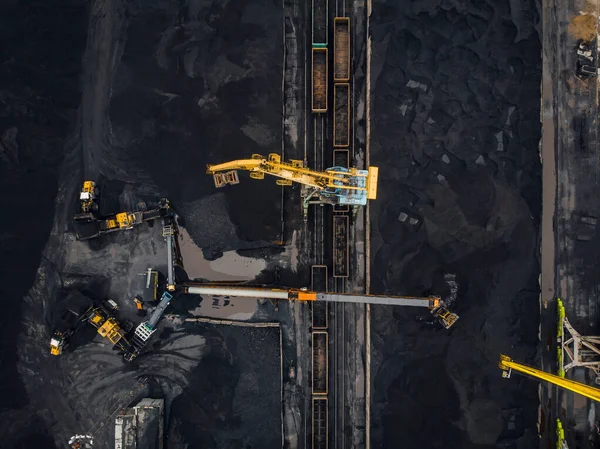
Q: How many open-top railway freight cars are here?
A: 9